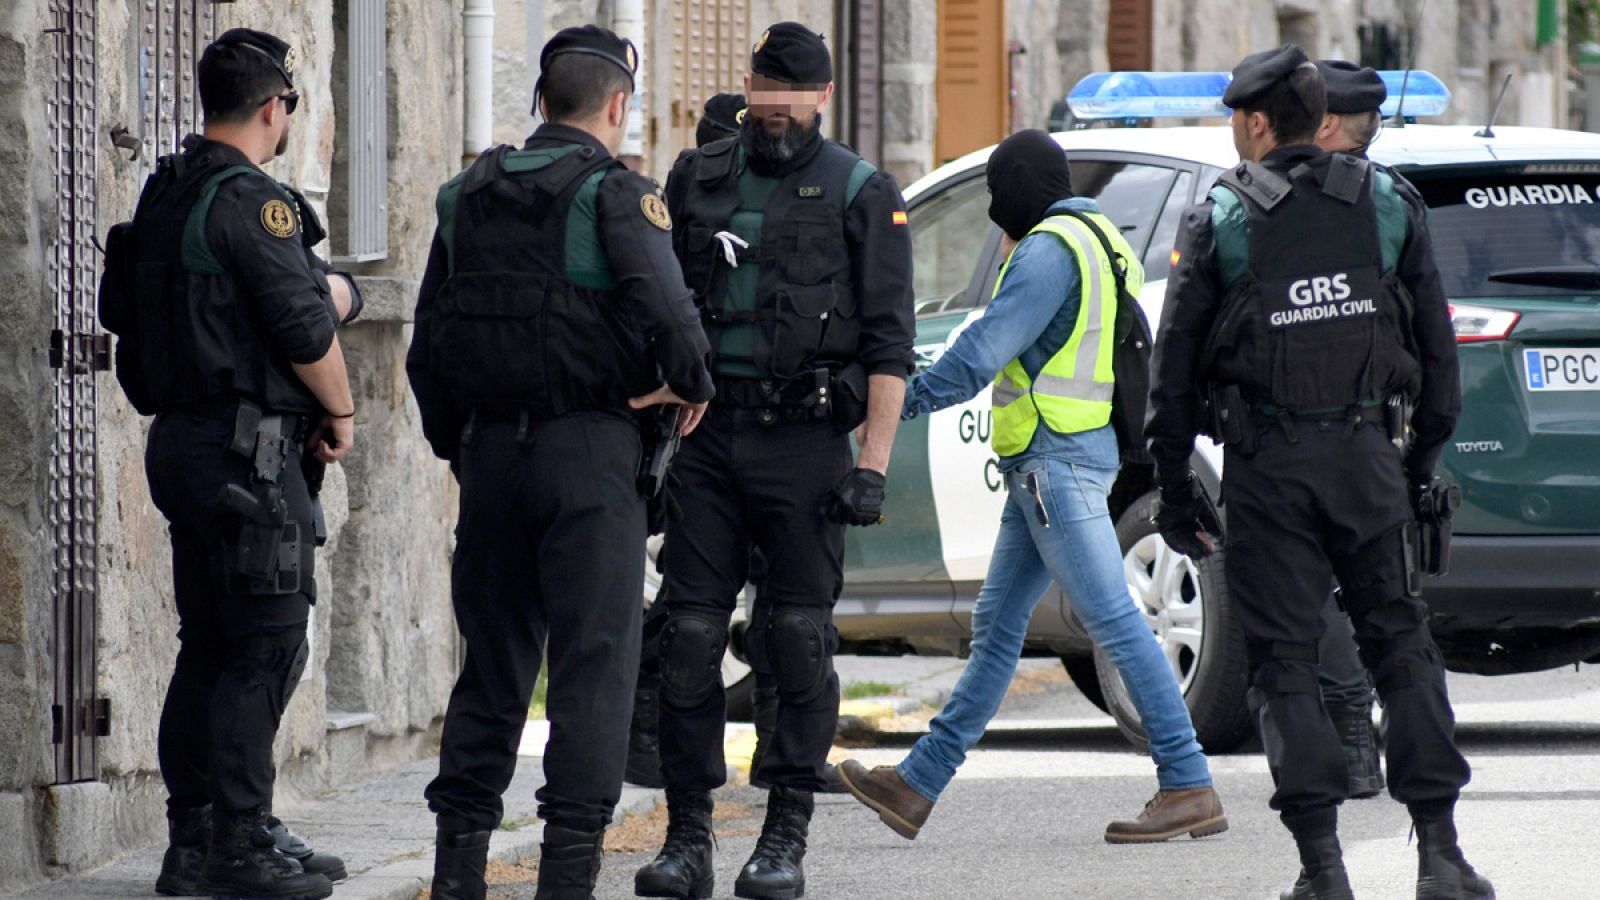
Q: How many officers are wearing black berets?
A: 6